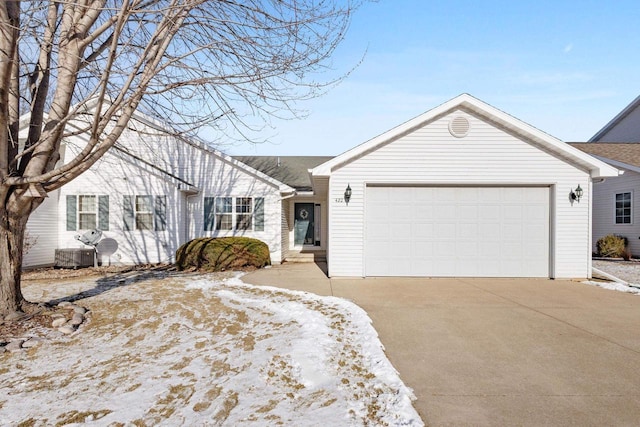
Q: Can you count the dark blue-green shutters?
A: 6